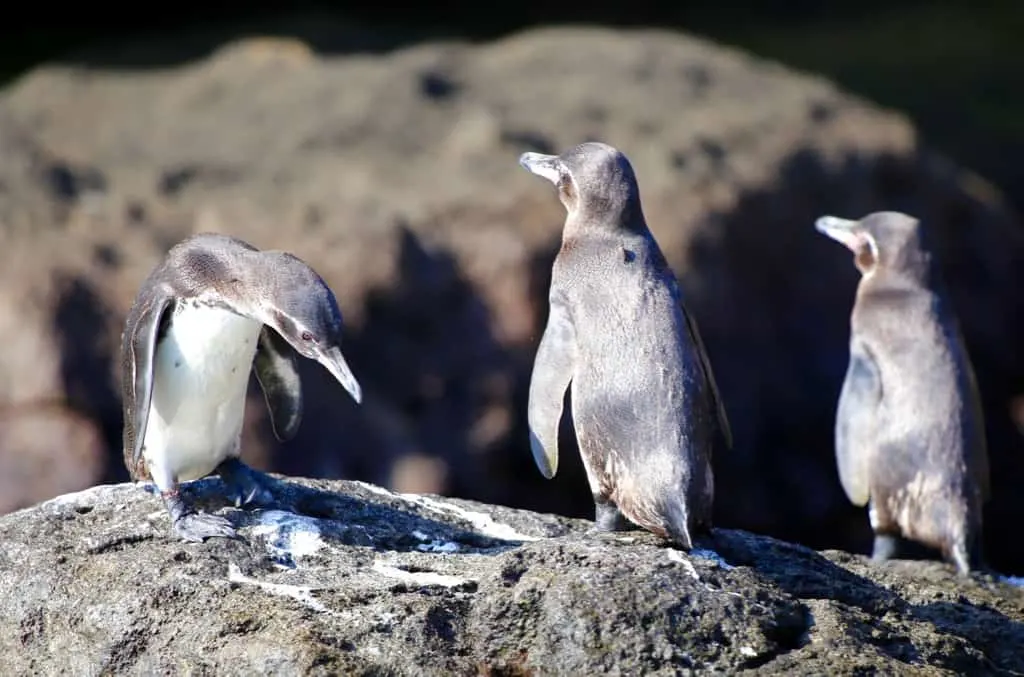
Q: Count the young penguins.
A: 3